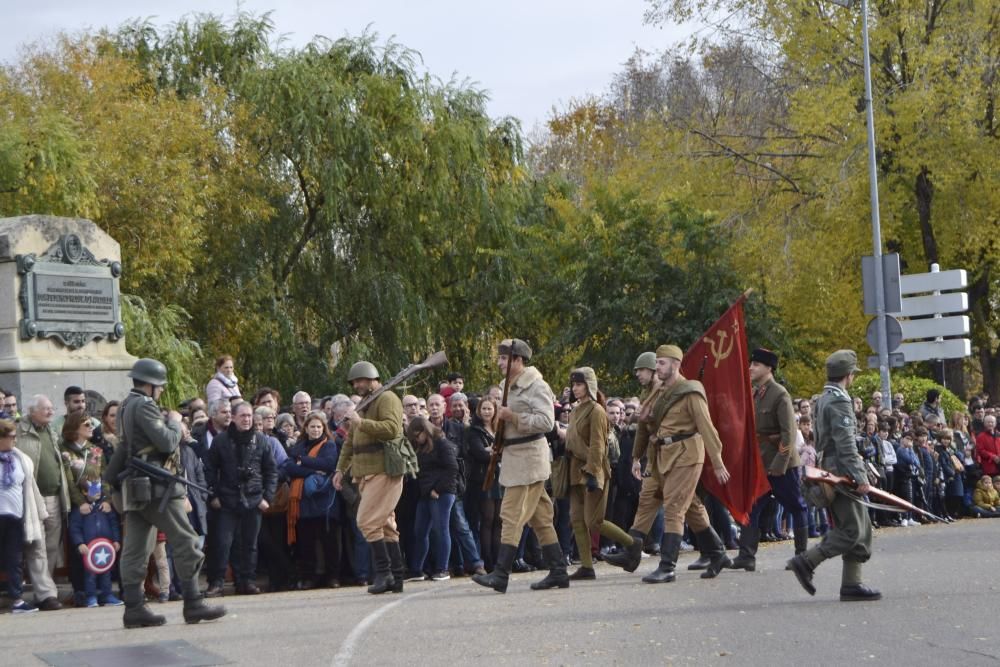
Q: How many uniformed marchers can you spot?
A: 8